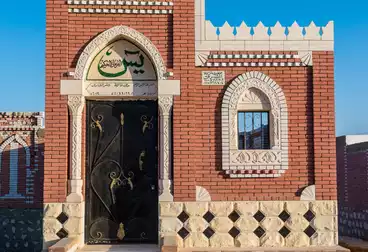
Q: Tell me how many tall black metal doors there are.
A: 1